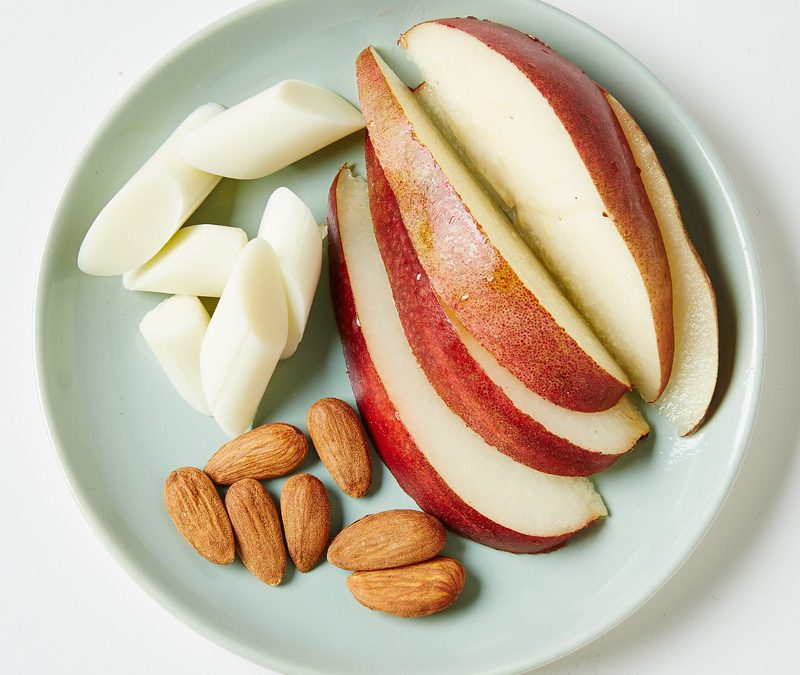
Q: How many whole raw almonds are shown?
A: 7